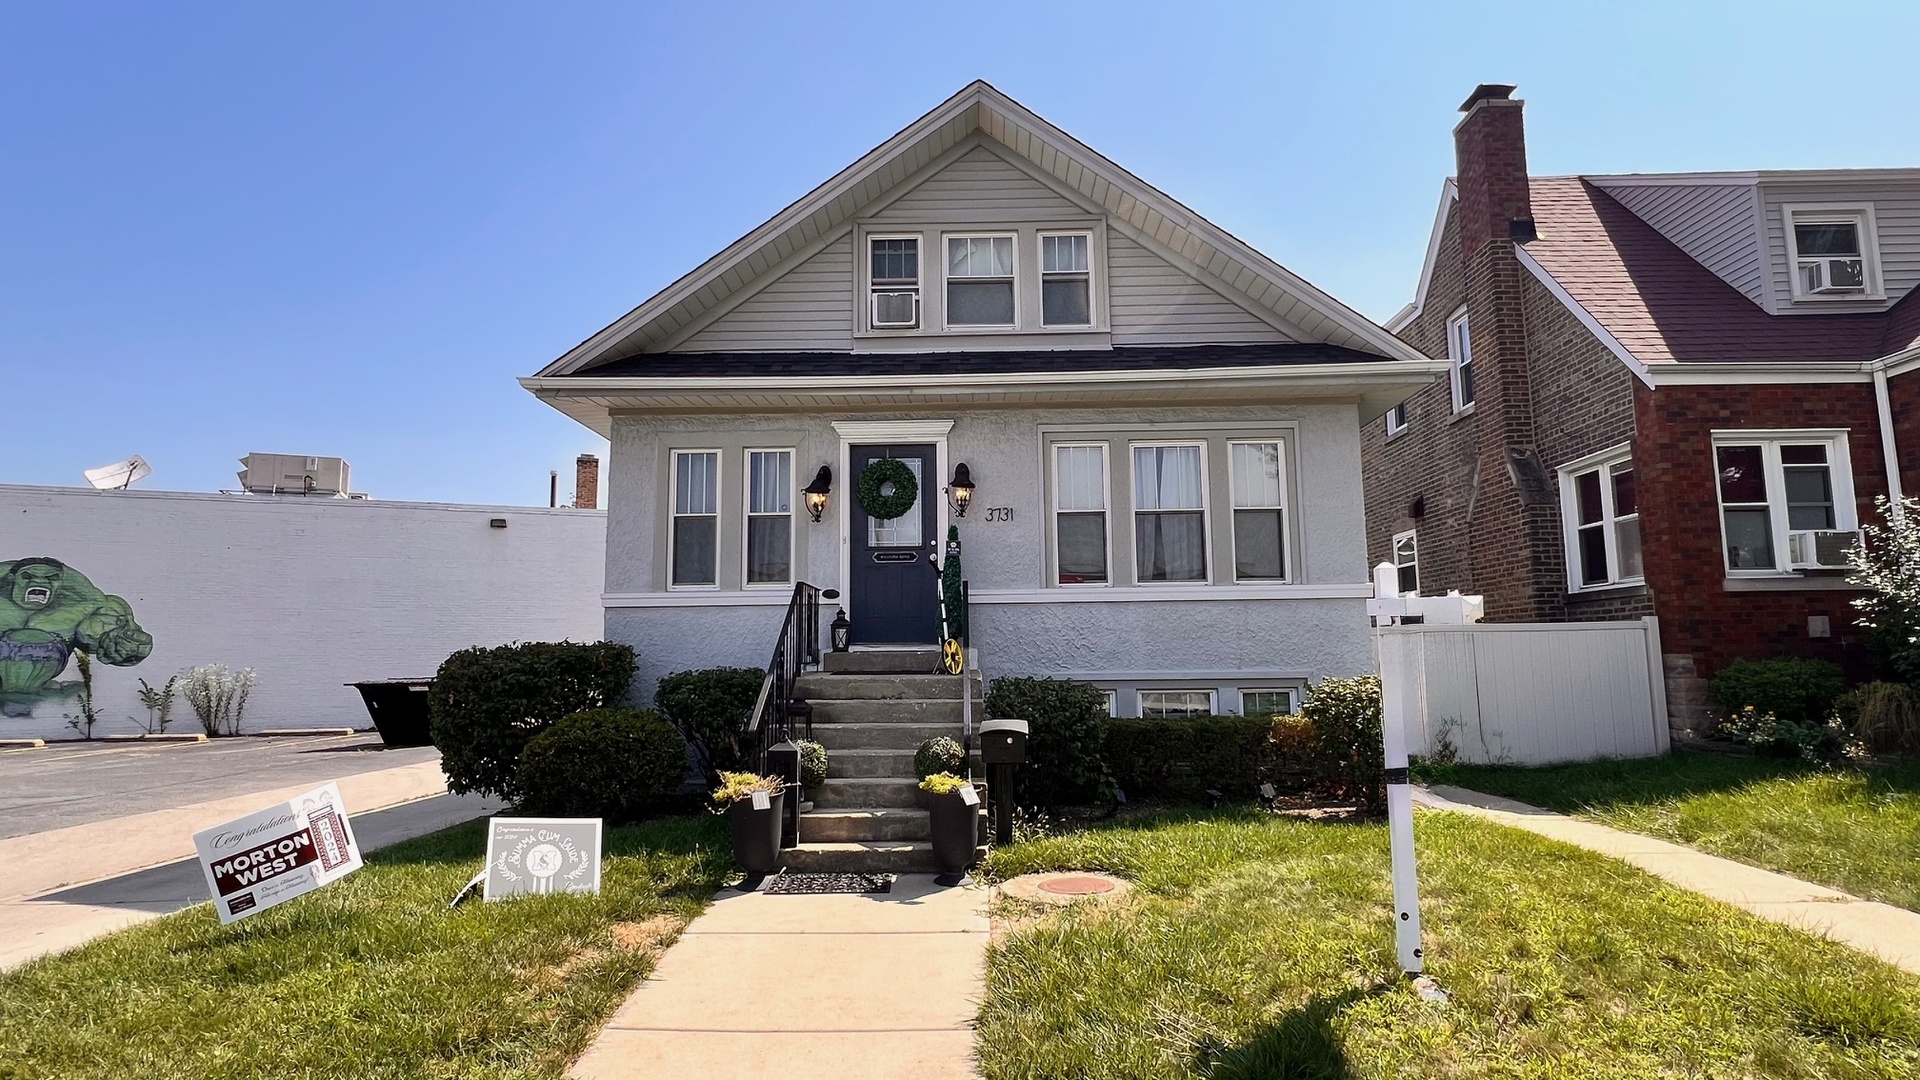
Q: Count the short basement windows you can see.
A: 3